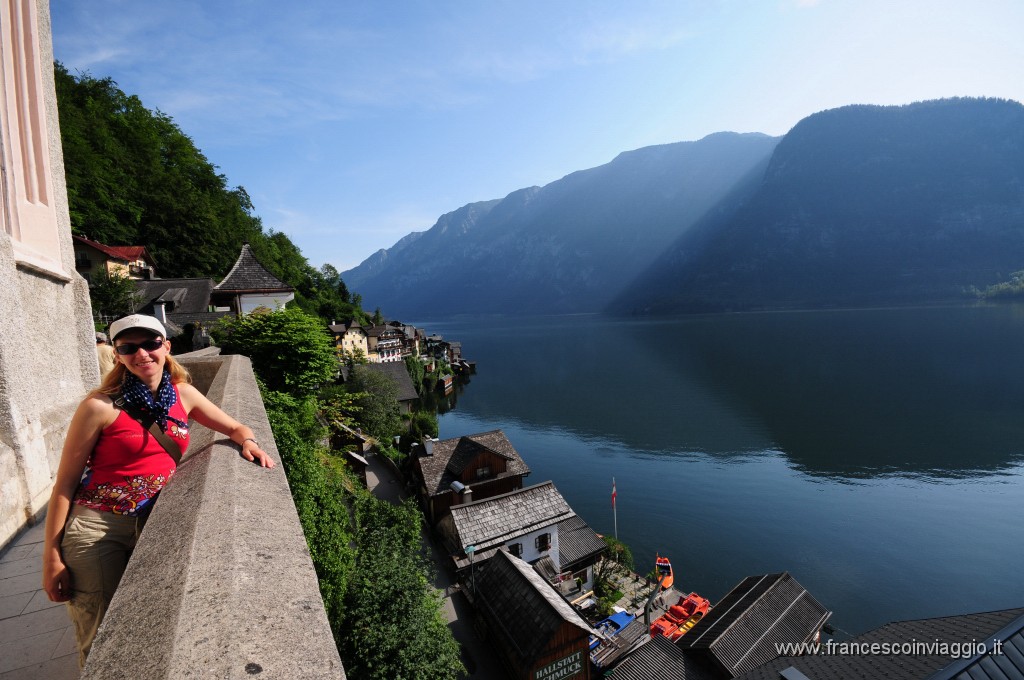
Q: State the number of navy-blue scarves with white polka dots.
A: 1